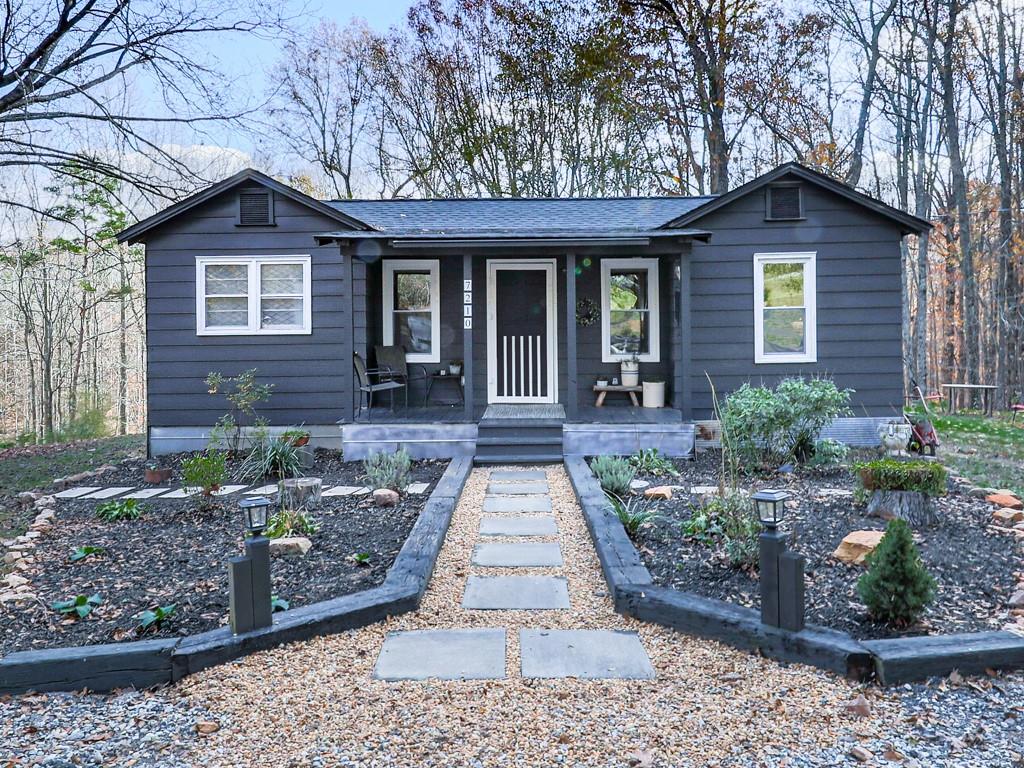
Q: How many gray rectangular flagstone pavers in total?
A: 8